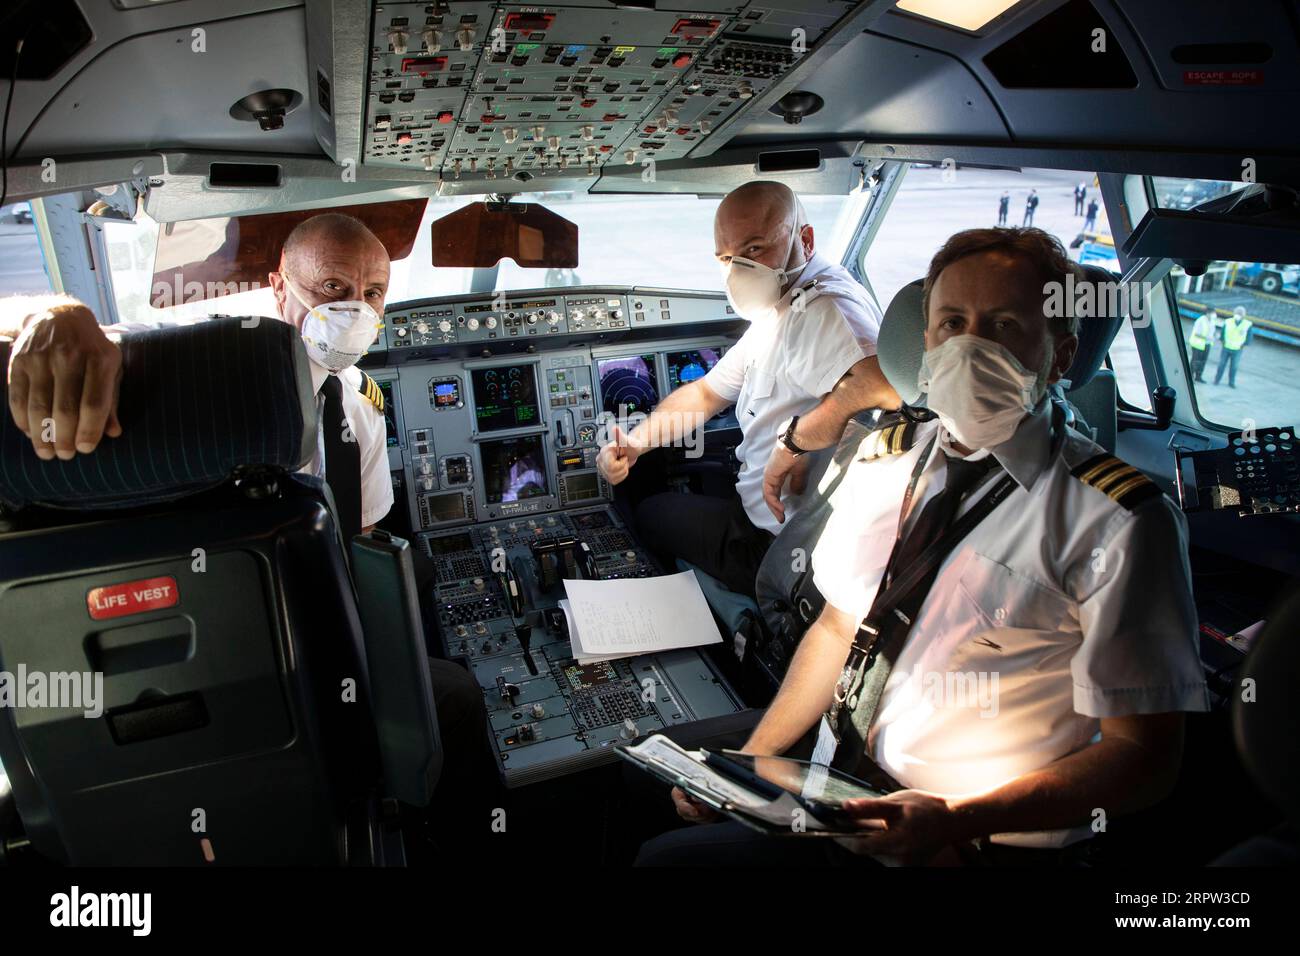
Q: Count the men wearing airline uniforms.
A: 3